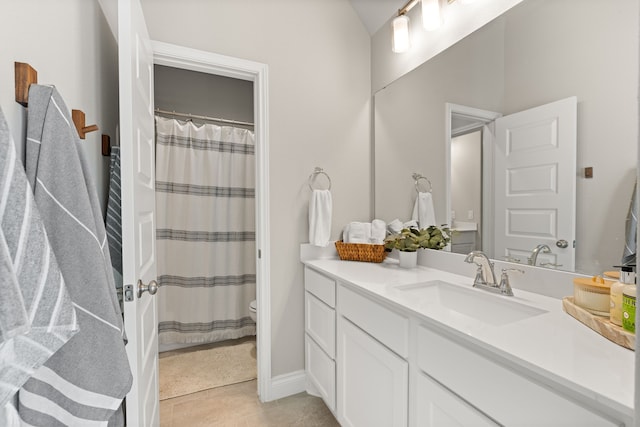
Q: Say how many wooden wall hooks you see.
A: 3